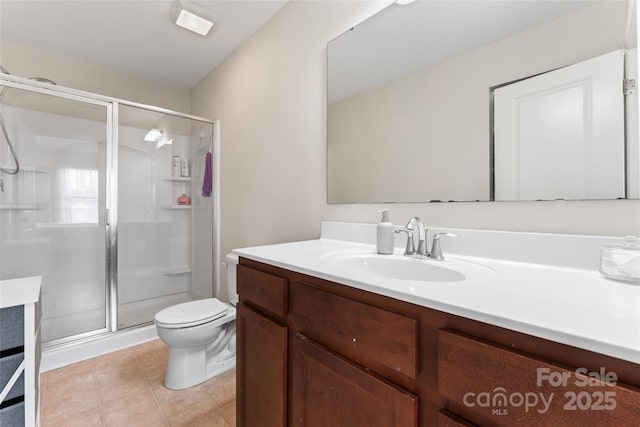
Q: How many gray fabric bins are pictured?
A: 3